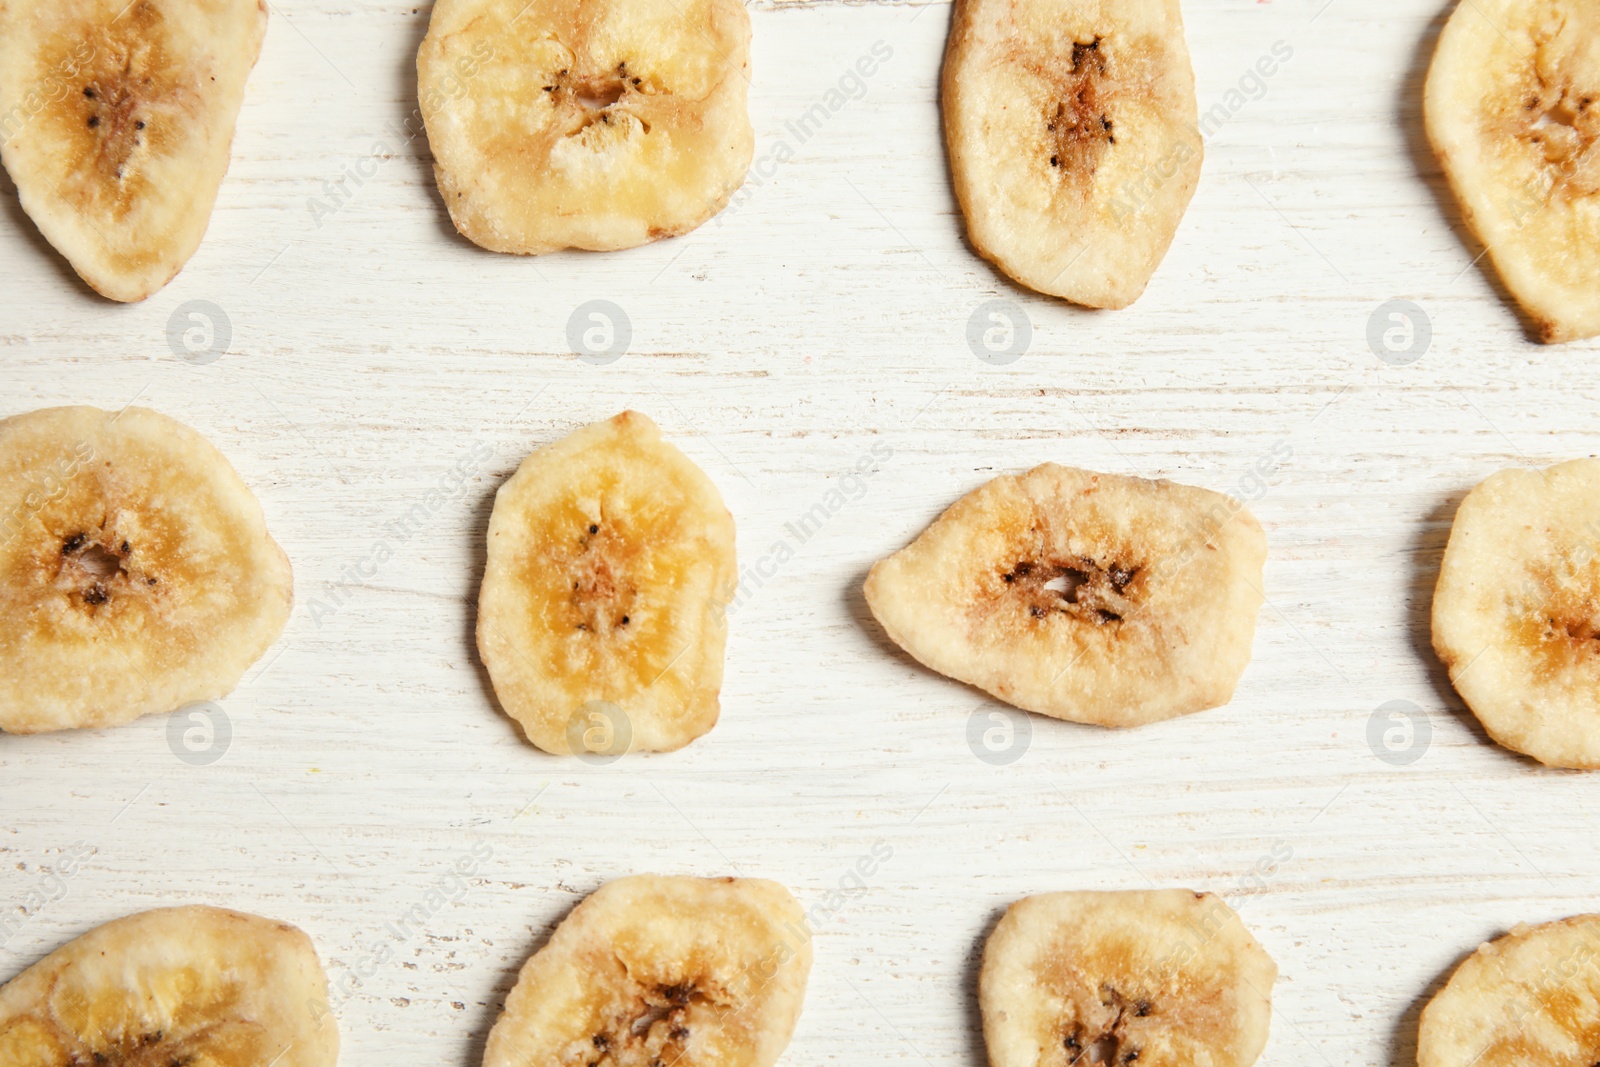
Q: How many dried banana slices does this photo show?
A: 12